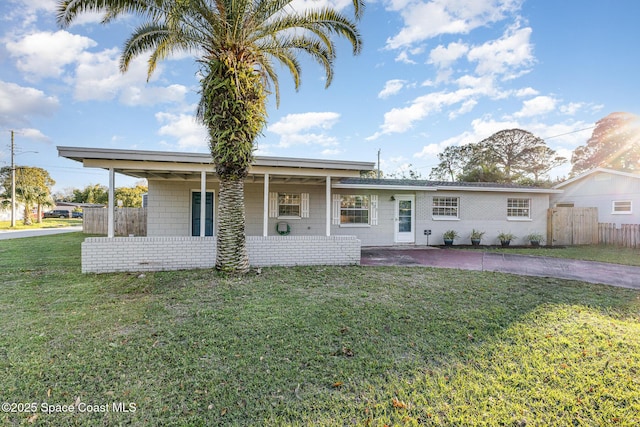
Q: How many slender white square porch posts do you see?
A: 4